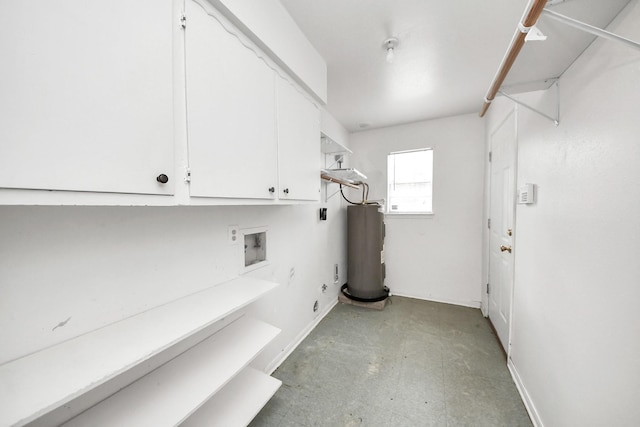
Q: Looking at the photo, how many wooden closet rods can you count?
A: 2